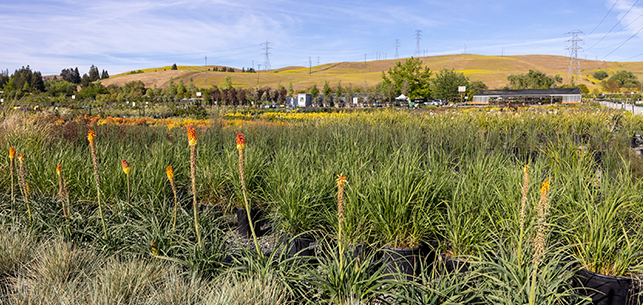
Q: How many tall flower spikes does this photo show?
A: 11